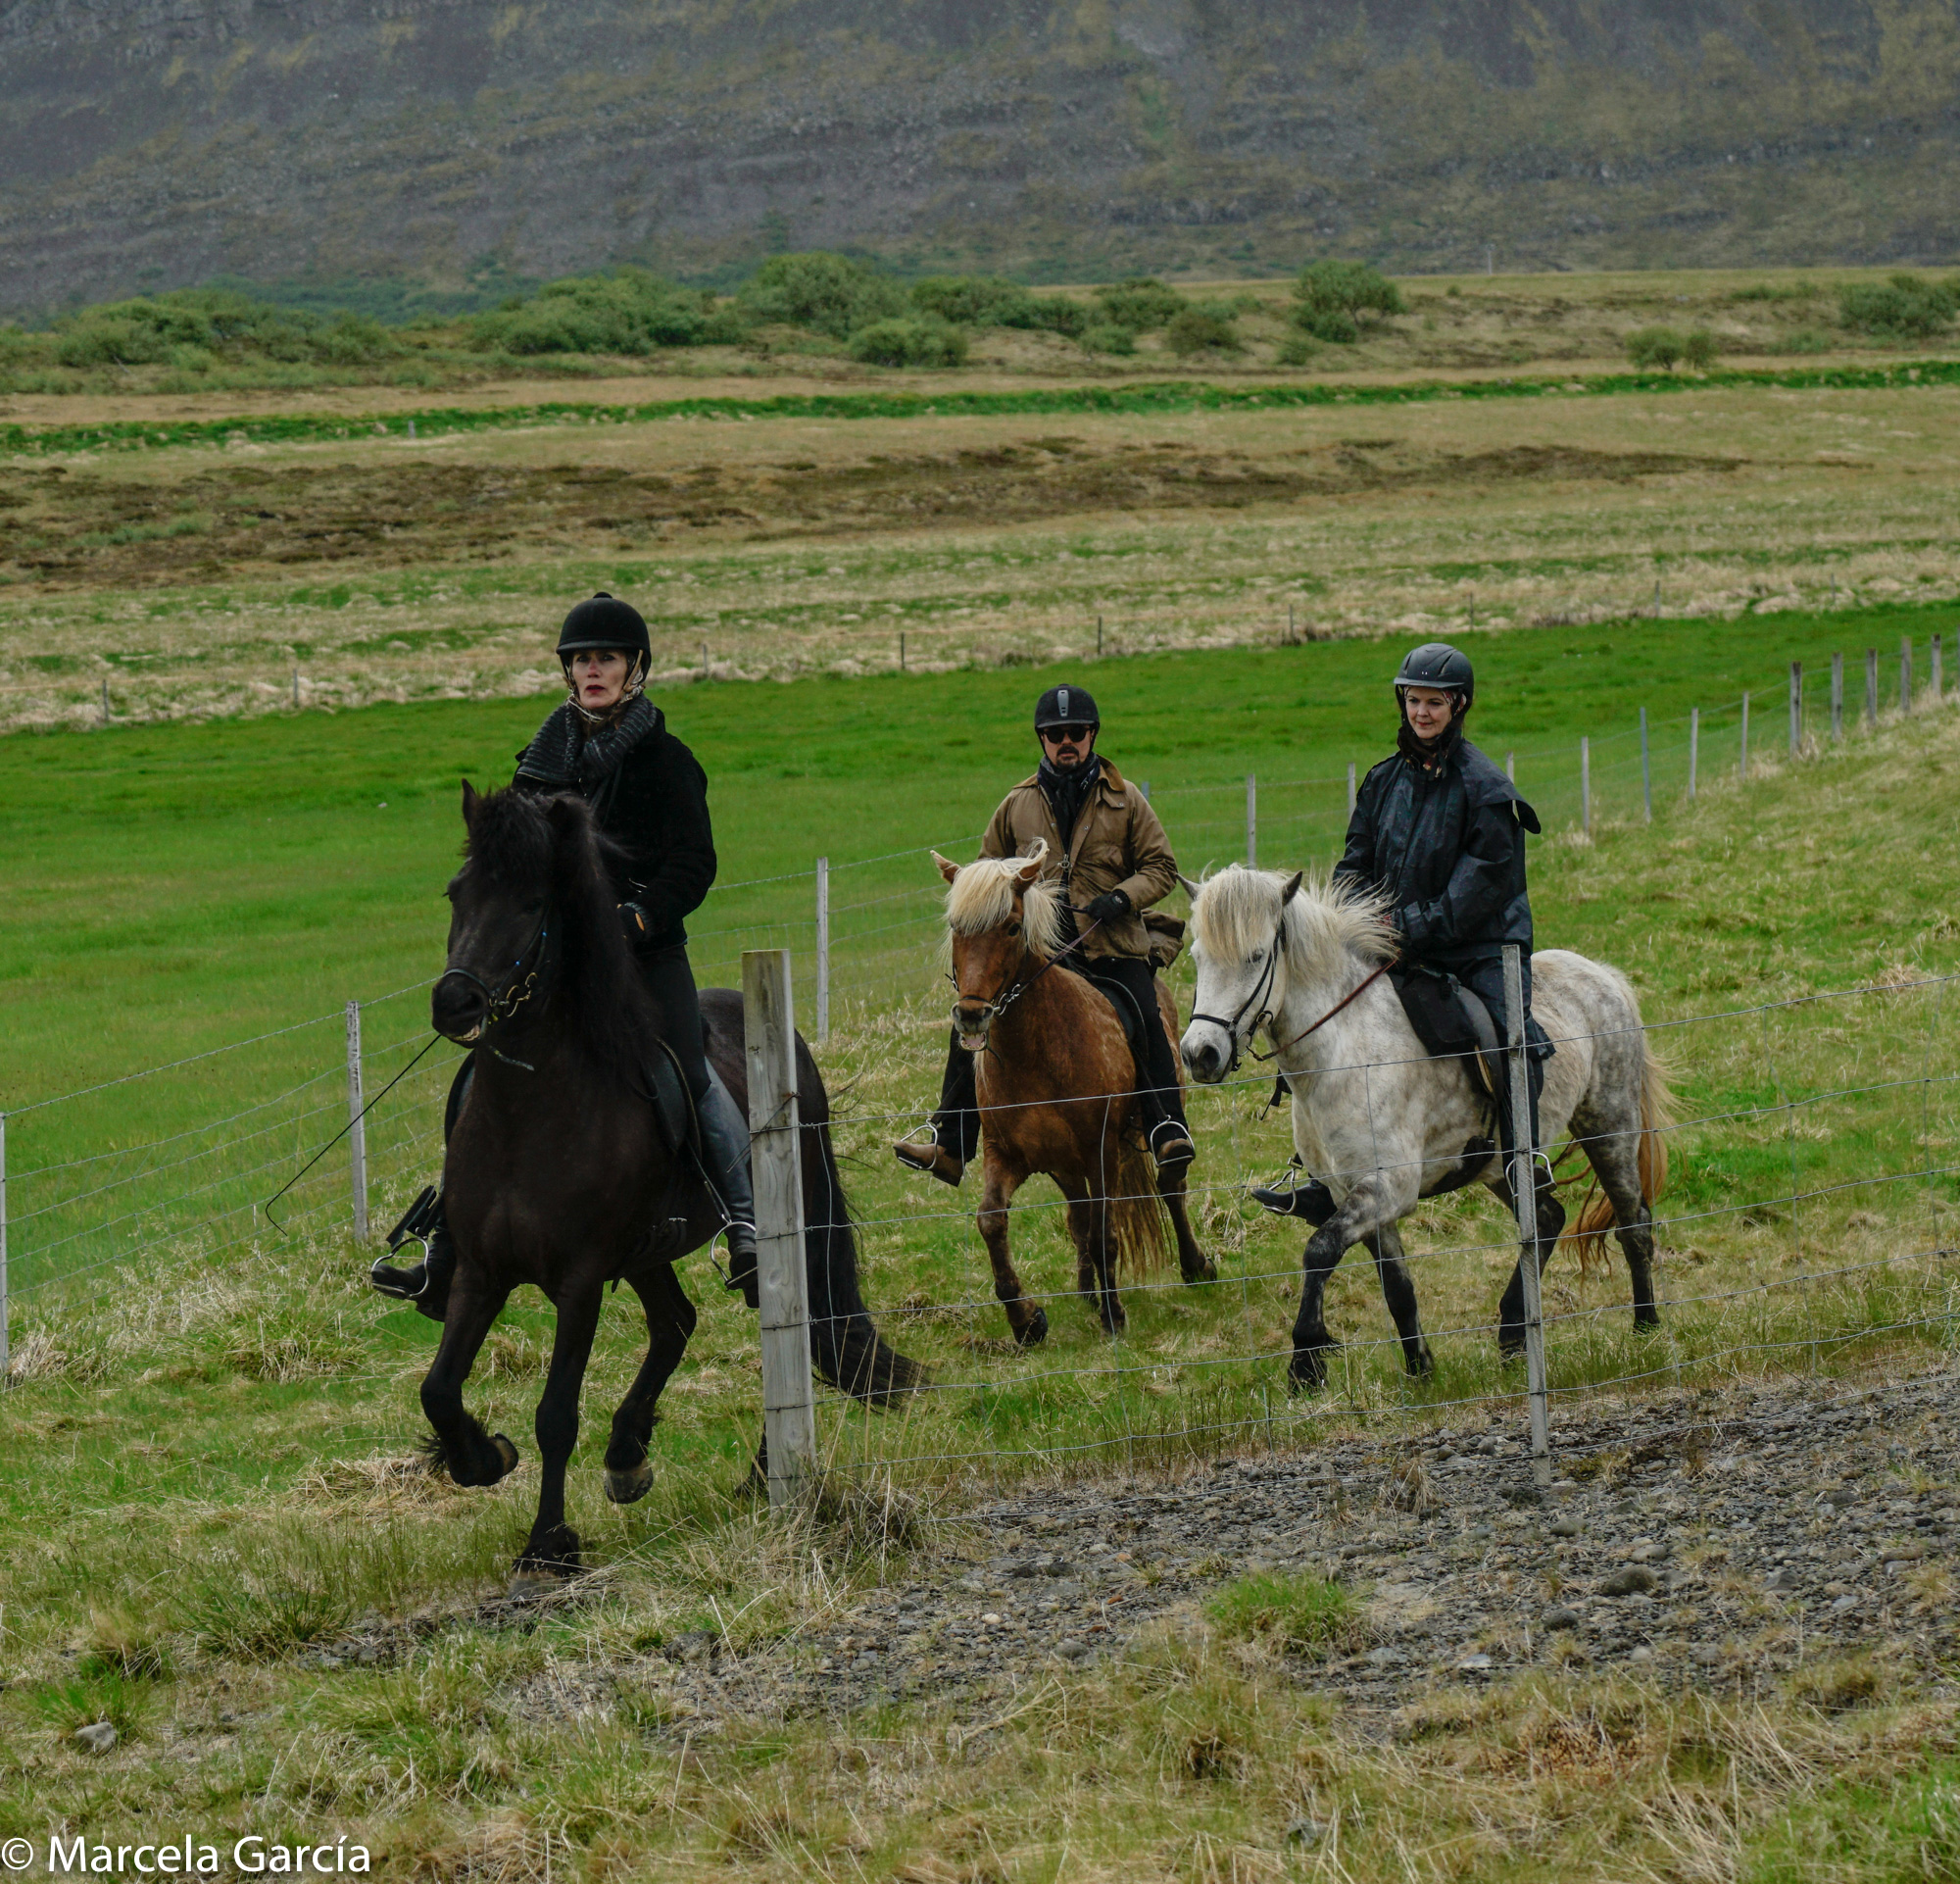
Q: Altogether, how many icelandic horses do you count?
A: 3